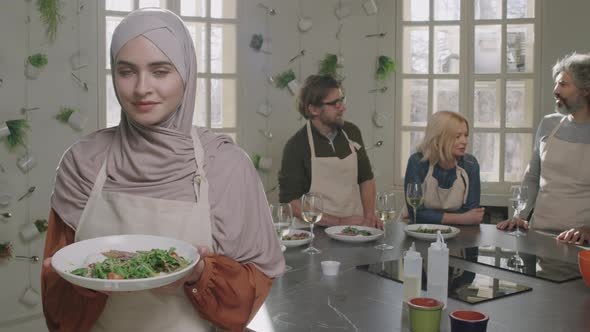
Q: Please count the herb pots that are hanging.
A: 11